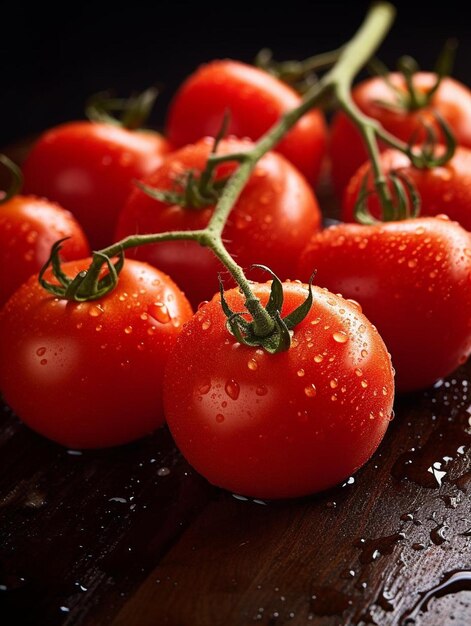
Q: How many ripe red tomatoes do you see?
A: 9